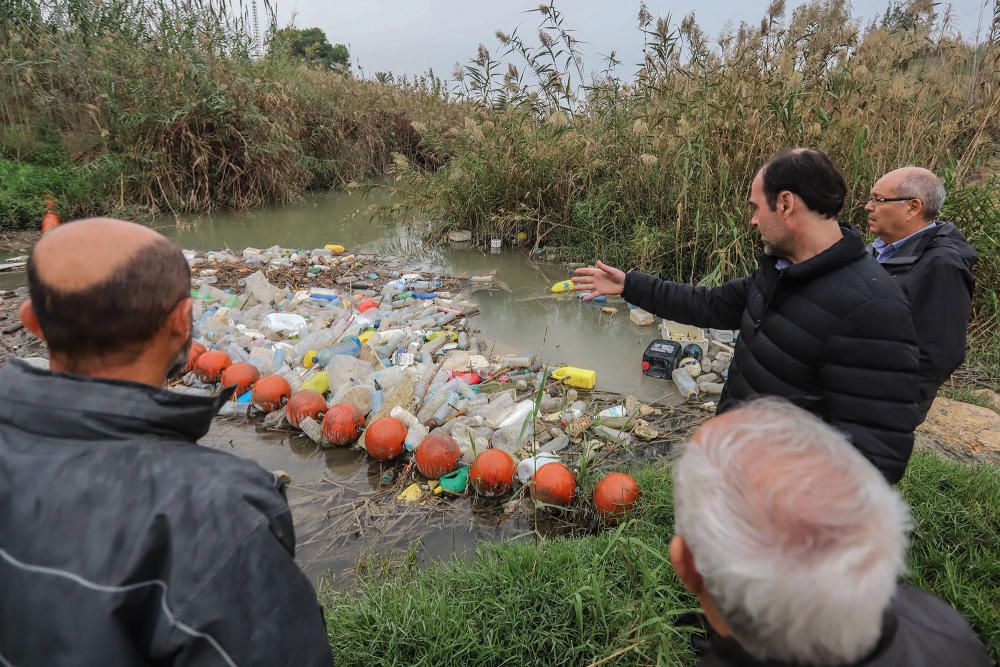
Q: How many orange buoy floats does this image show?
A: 11